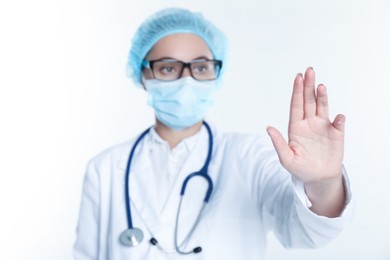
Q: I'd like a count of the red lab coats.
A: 0